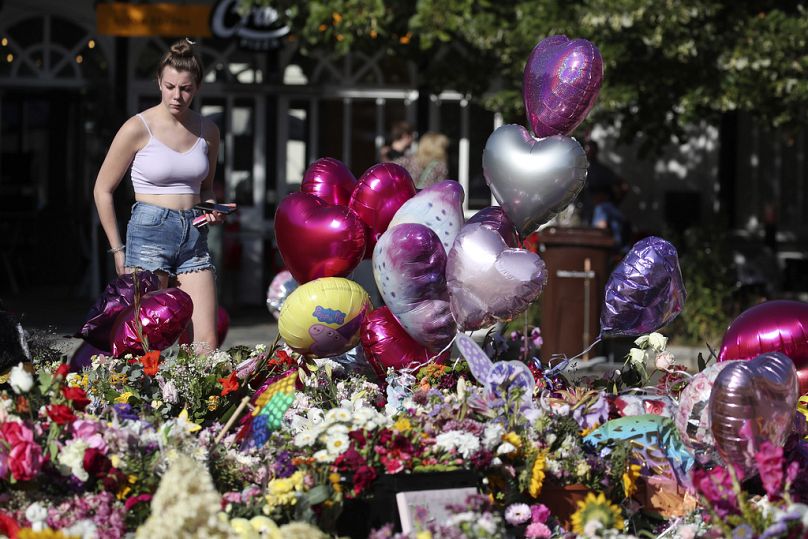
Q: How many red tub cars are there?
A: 0